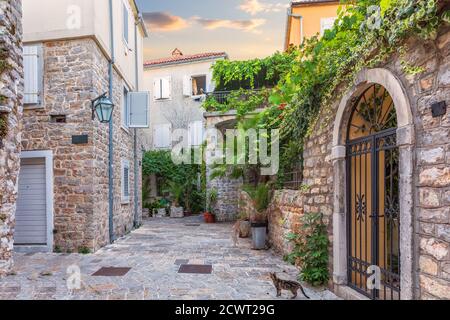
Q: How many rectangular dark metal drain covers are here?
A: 2